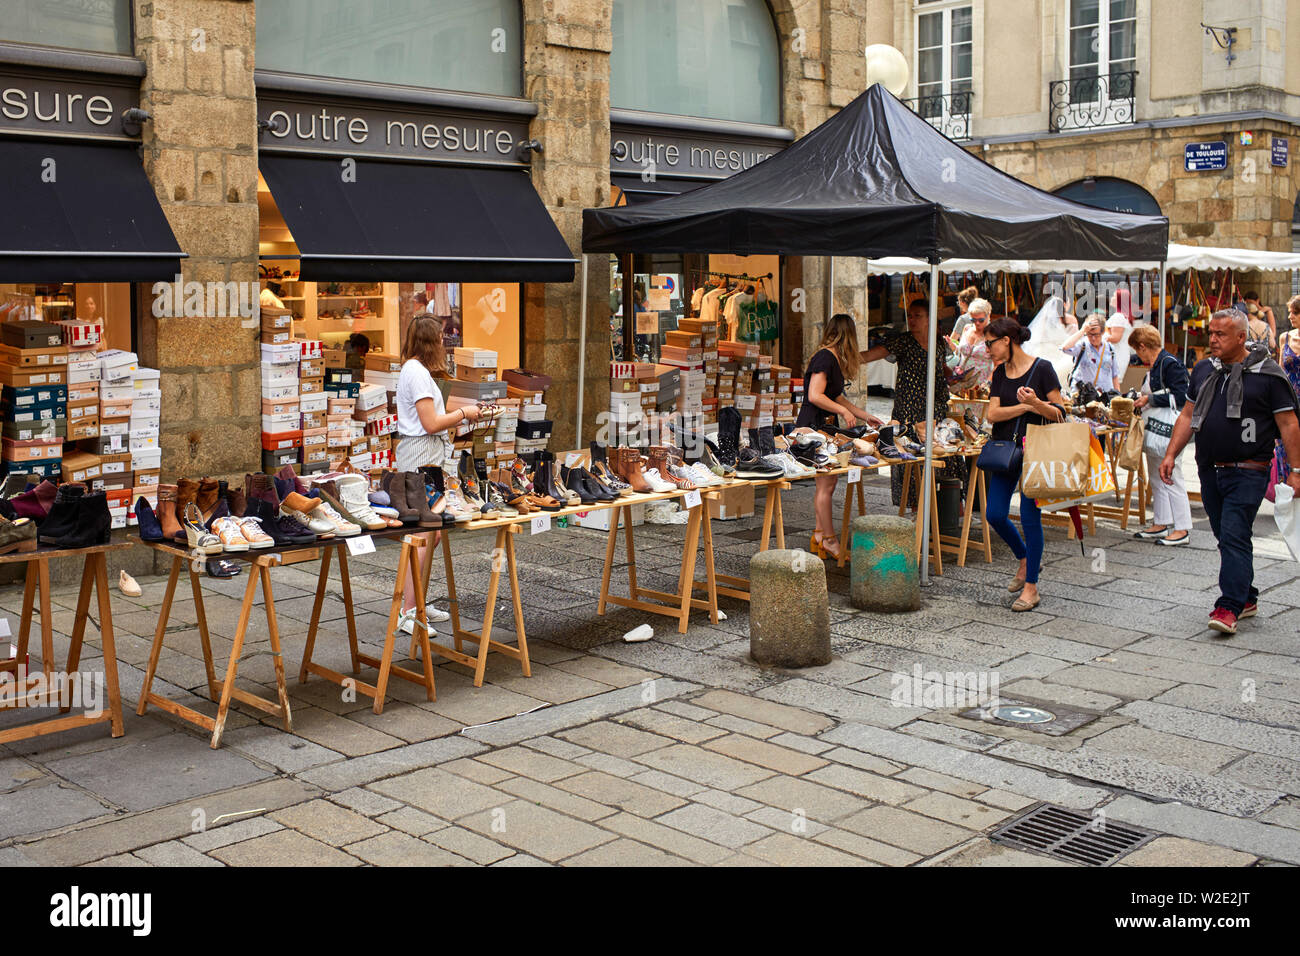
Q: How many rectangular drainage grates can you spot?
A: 1